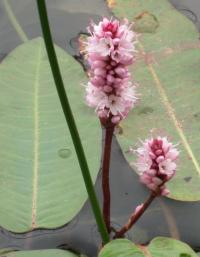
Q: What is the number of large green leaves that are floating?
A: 2